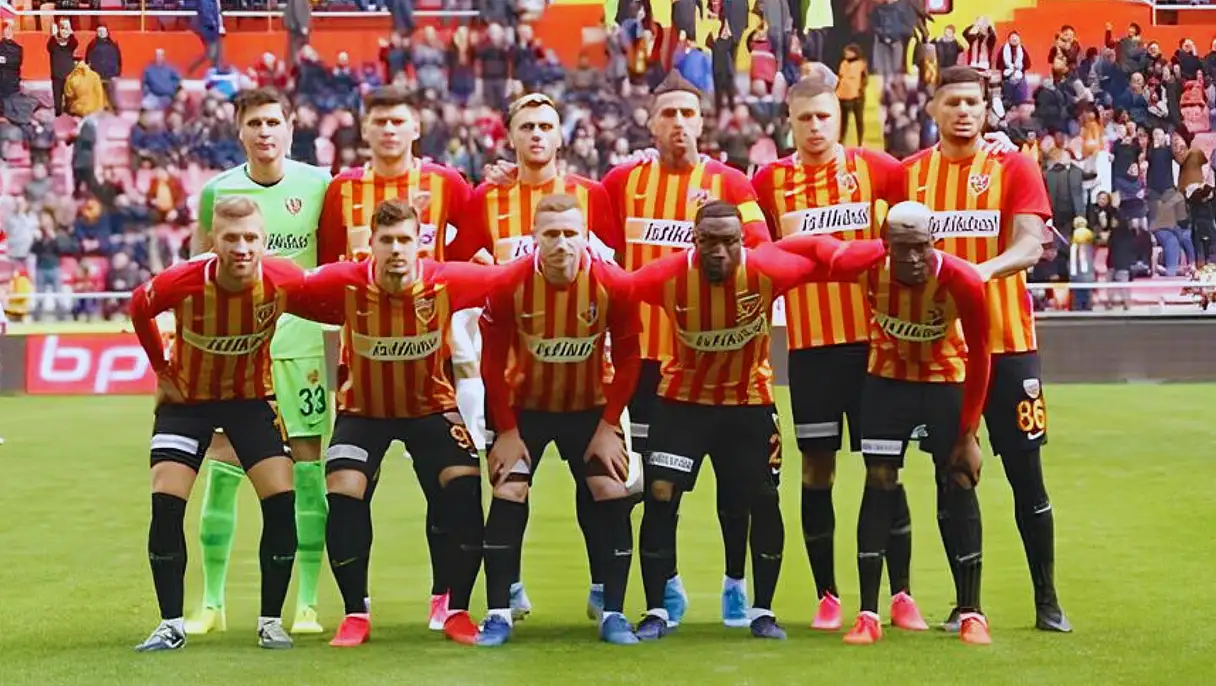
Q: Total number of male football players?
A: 11